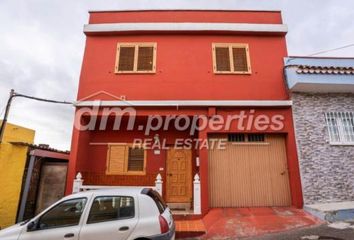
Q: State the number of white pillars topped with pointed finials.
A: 3